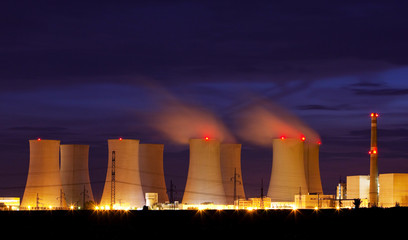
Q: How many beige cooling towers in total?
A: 8